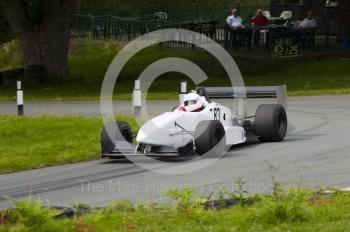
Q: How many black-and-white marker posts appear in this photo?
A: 3